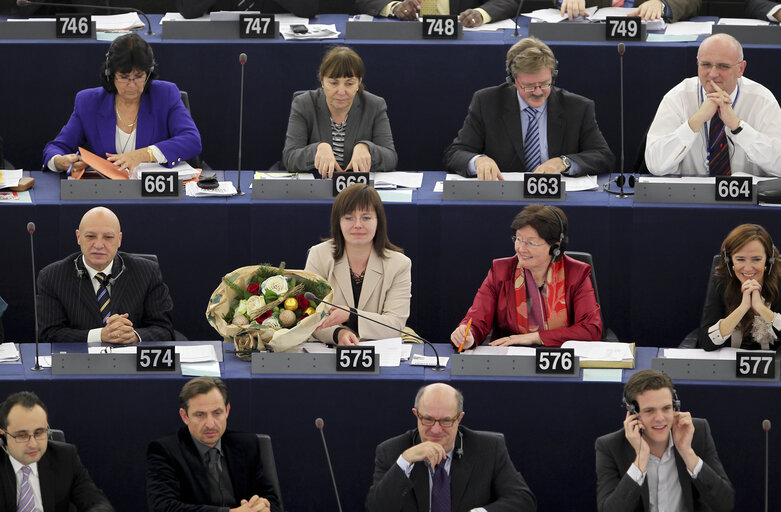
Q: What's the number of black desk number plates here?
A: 12